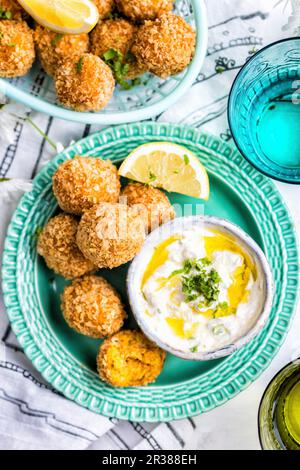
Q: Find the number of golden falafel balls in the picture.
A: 14